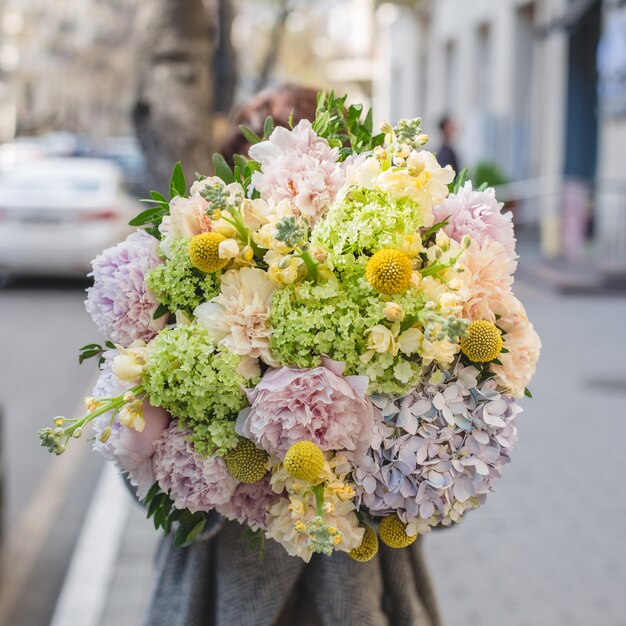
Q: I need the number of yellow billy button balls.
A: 7